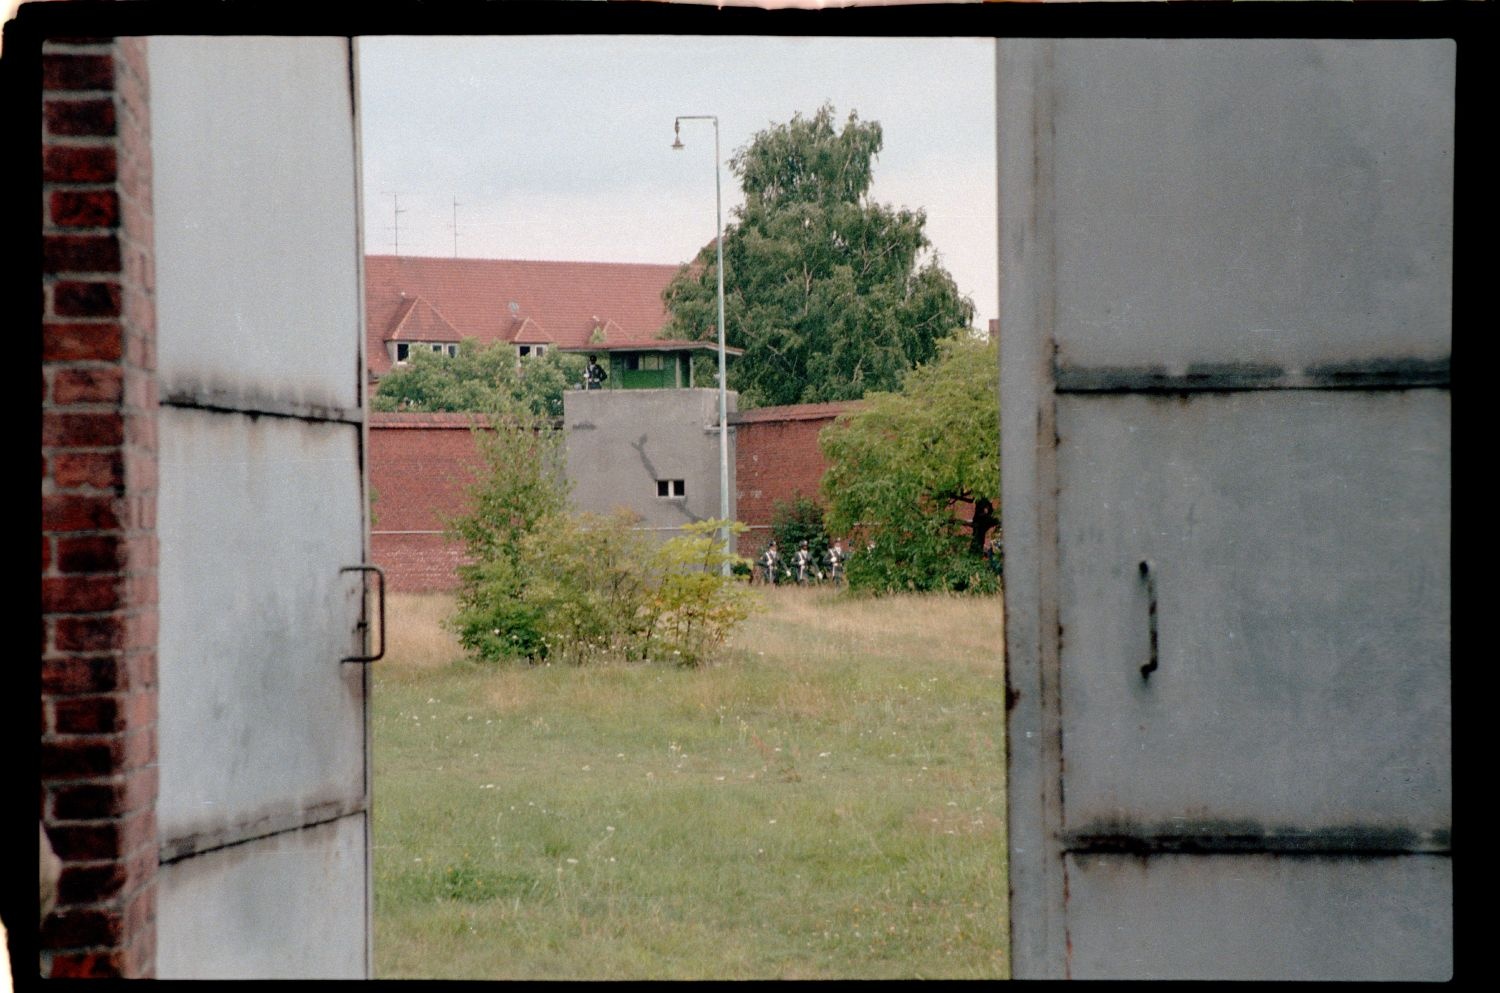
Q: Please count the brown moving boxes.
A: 0